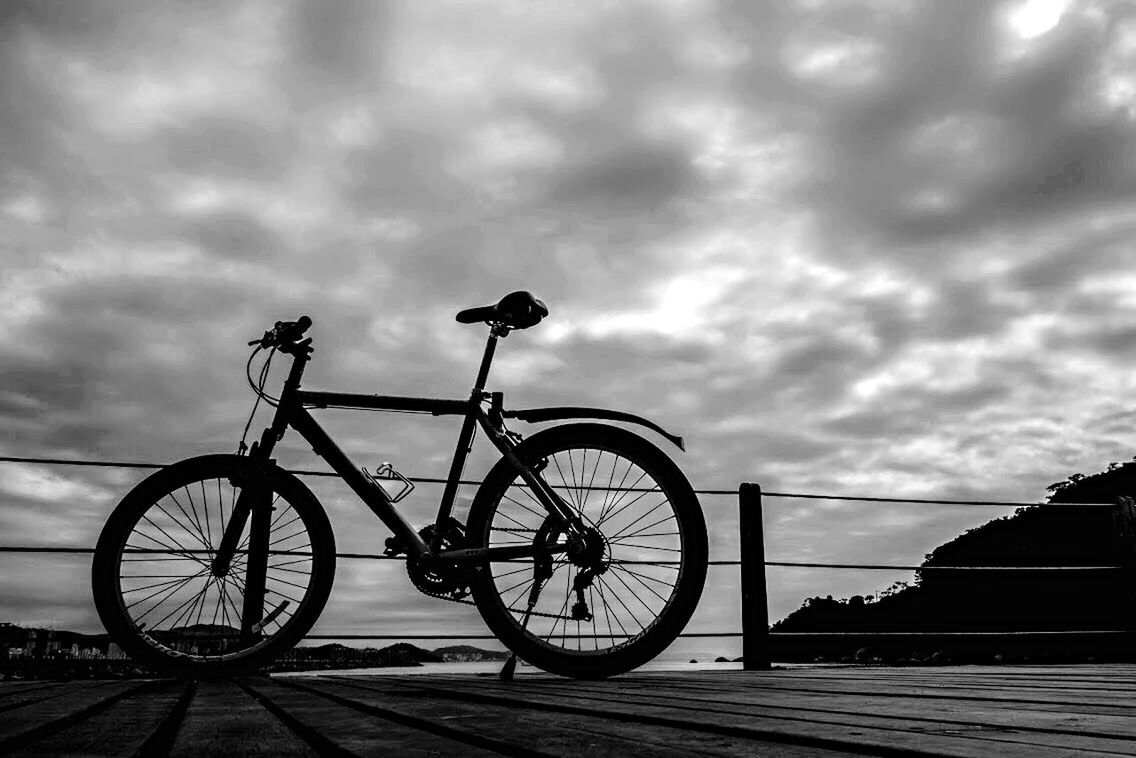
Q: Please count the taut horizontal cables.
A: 3